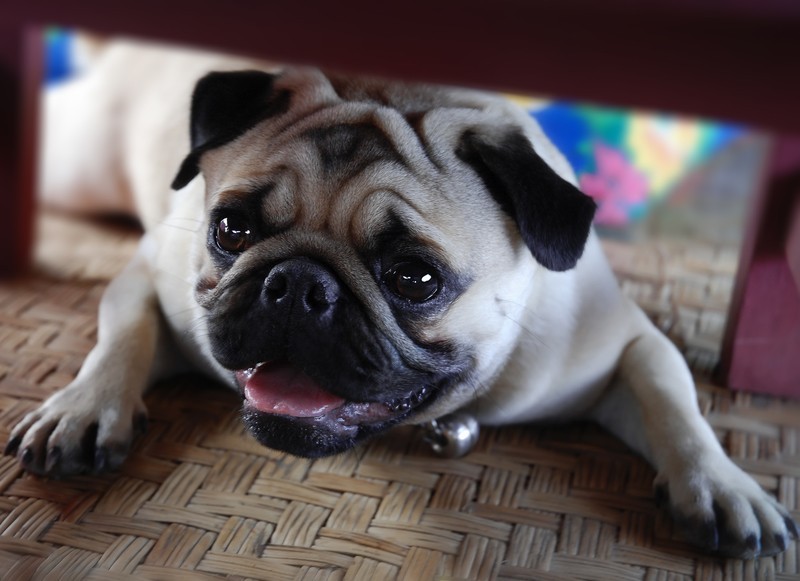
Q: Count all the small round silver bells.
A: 1